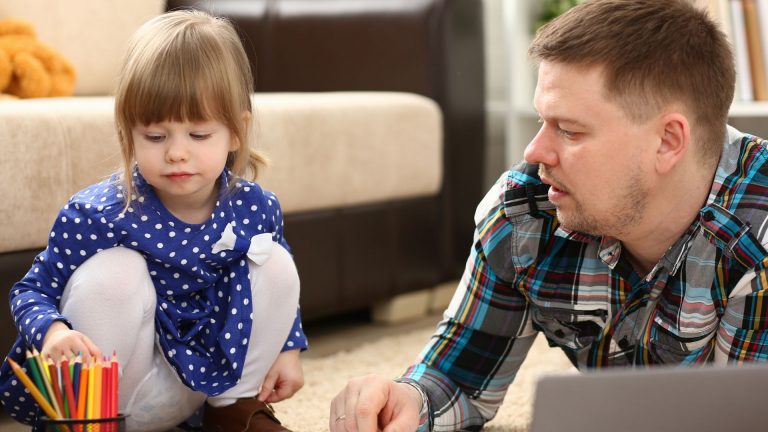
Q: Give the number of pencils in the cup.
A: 15